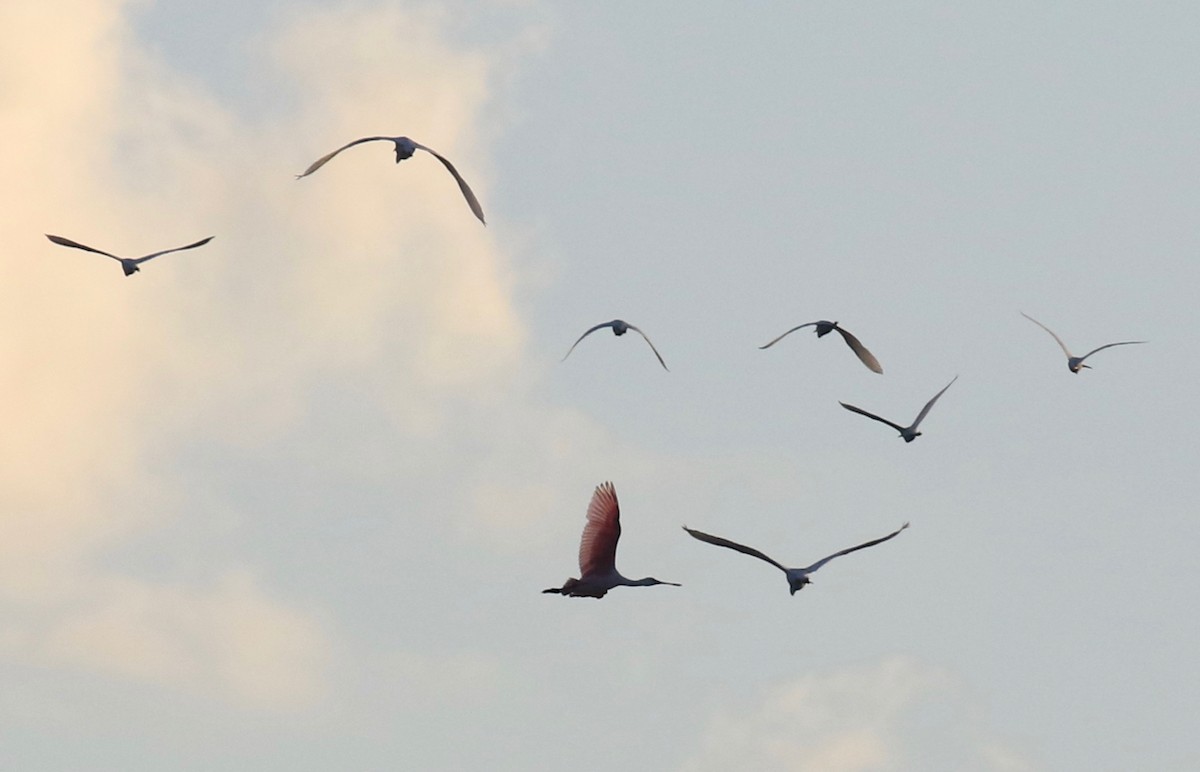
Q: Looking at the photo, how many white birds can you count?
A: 7